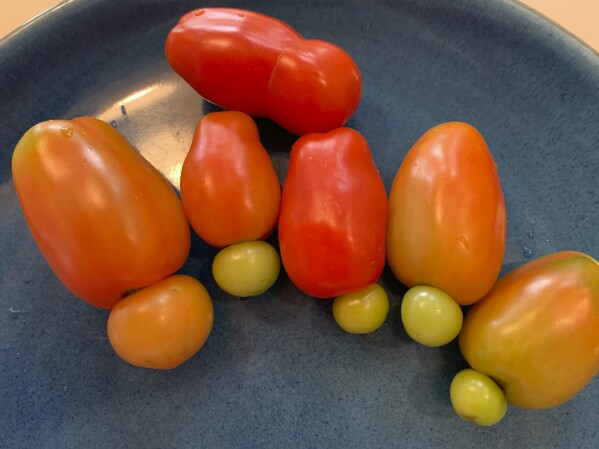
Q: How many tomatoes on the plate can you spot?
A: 11